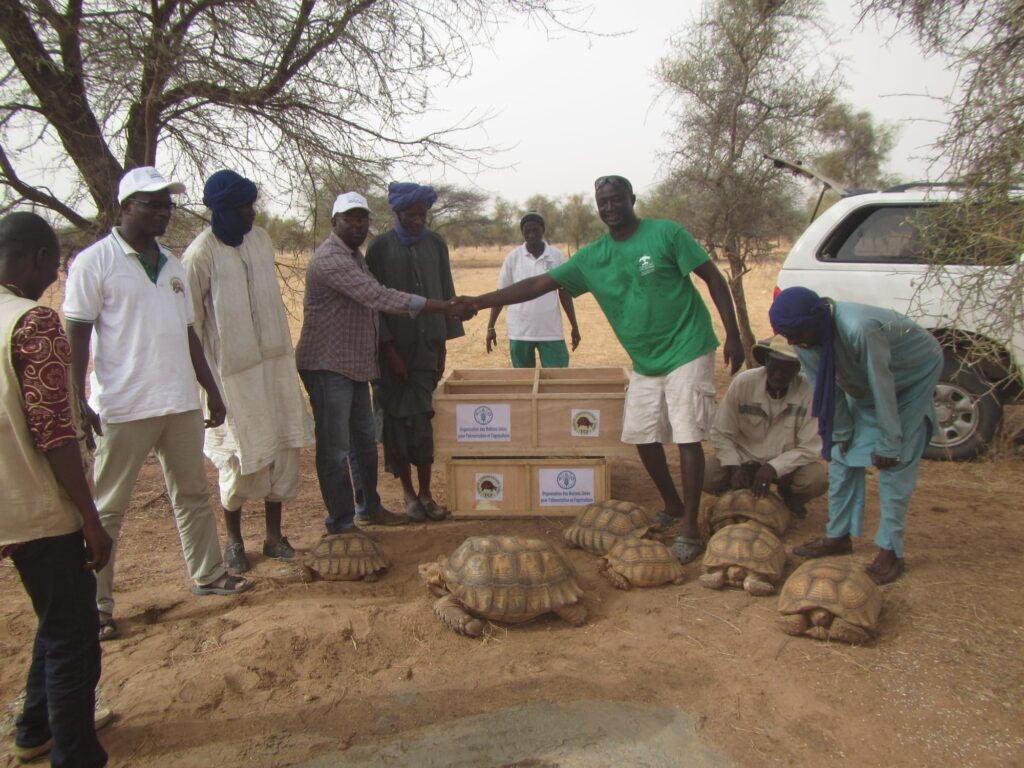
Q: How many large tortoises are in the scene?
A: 7